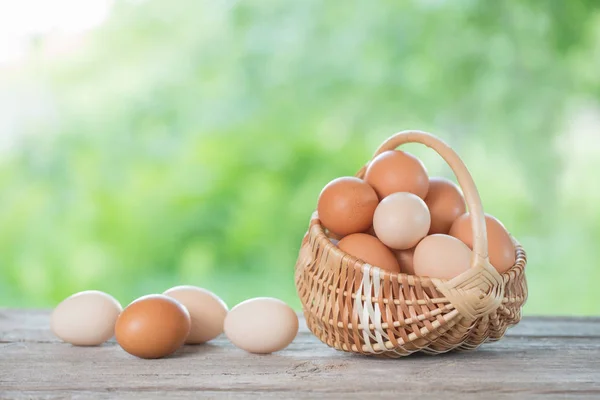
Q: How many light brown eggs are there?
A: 5